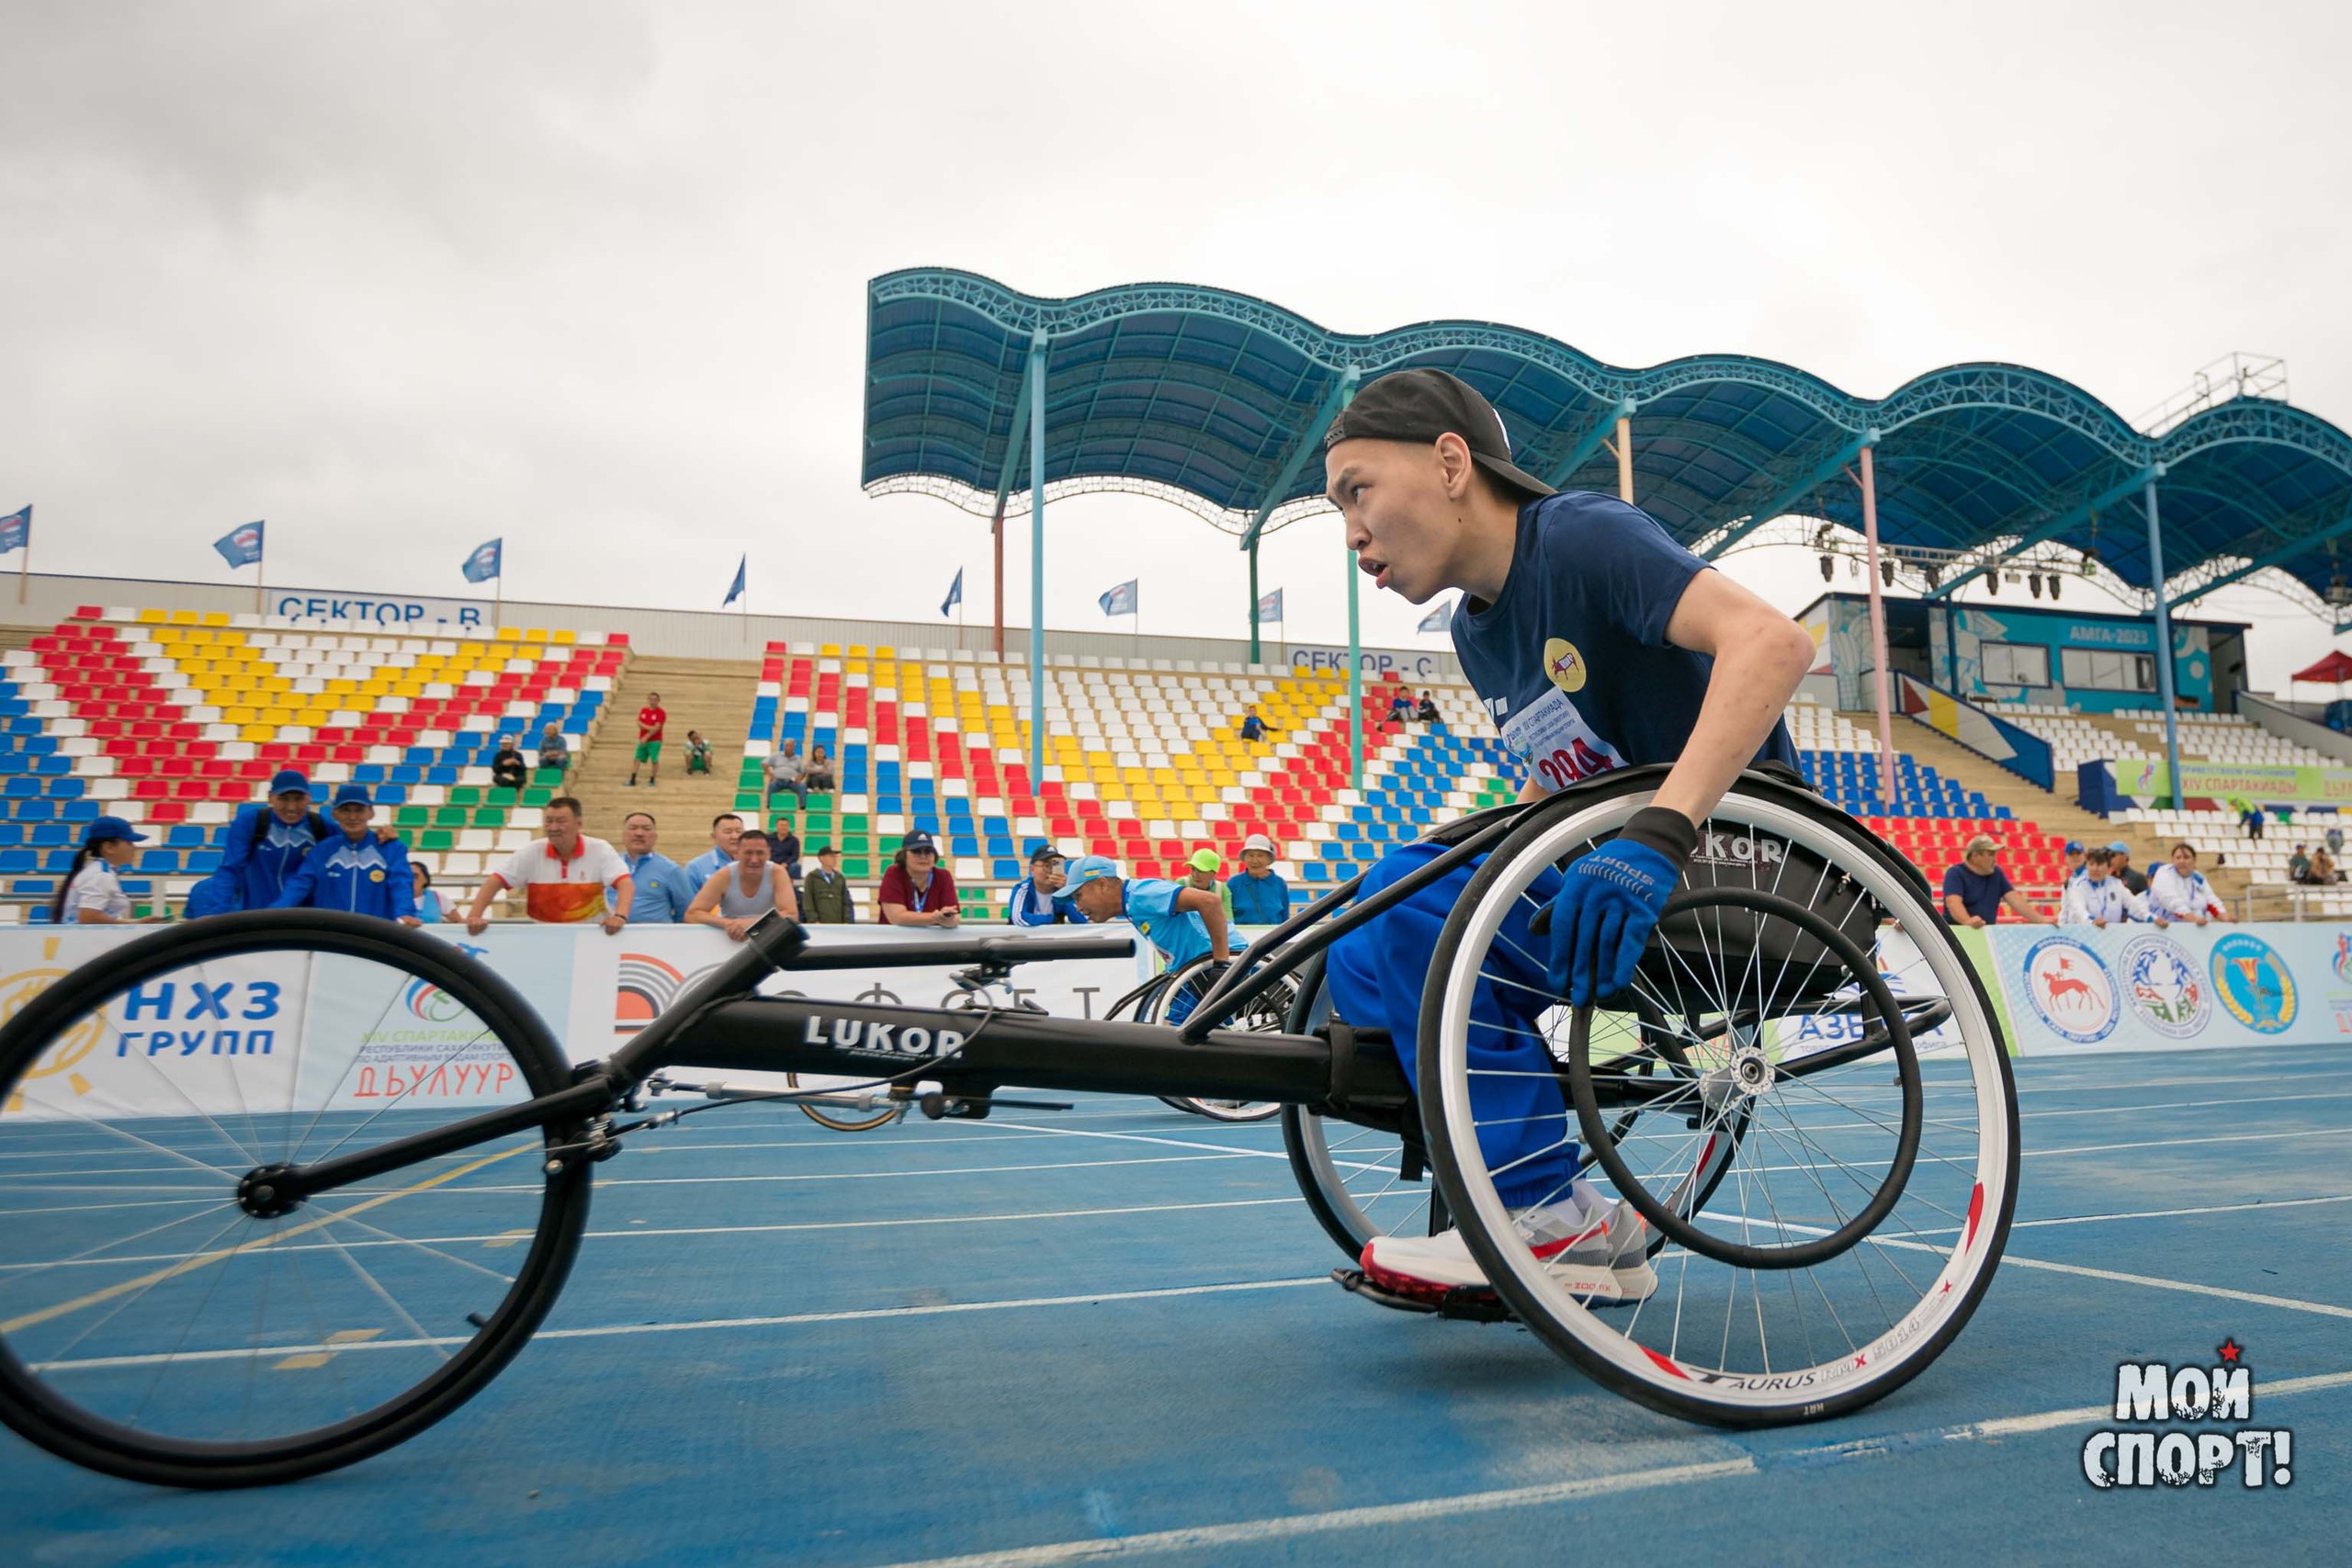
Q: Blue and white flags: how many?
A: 8